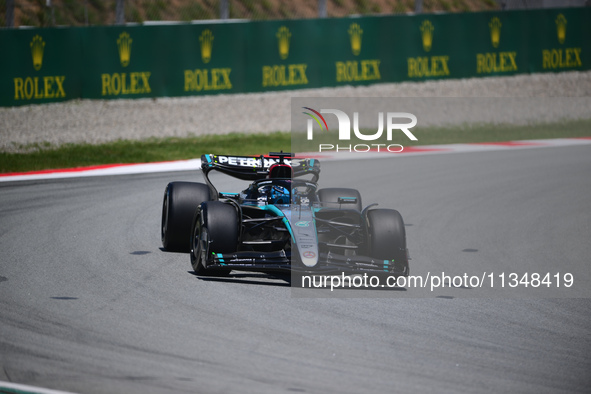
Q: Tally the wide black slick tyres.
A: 4